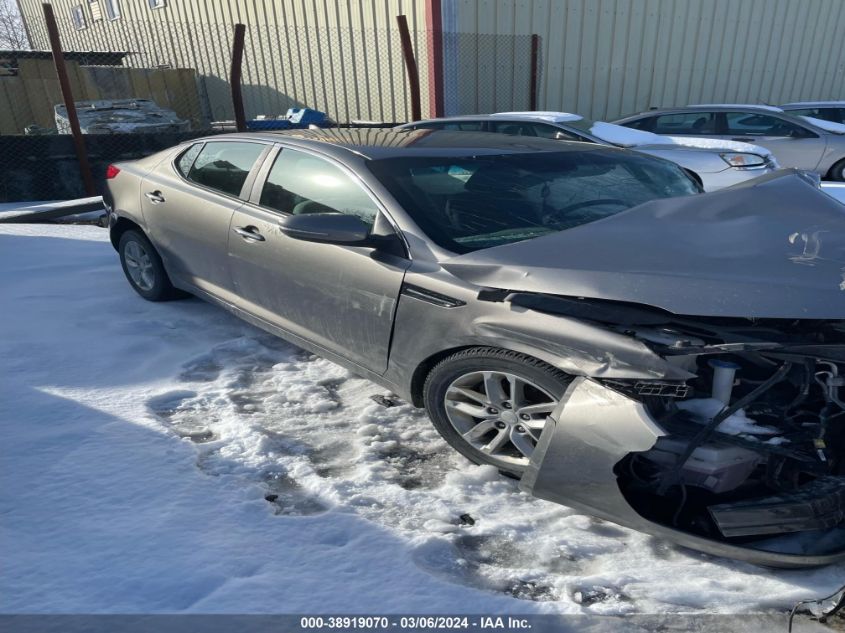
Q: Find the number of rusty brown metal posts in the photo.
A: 4